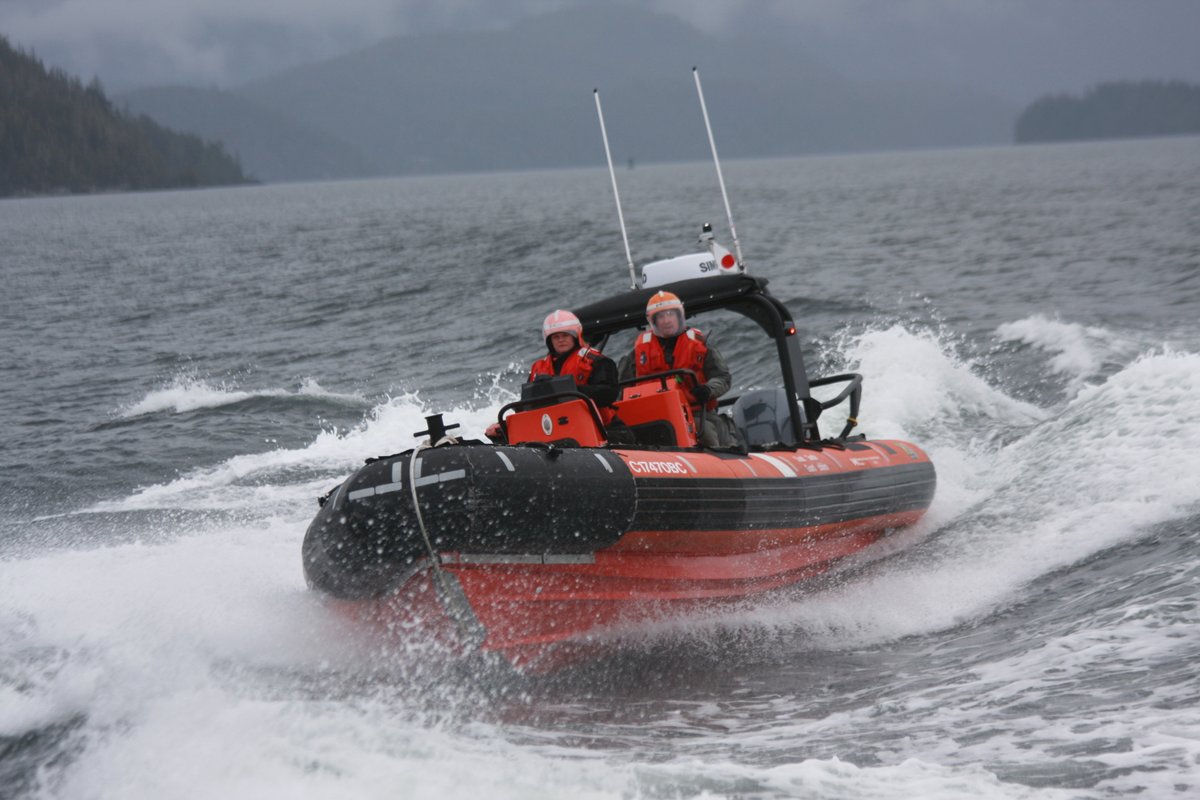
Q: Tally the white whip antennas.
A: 2